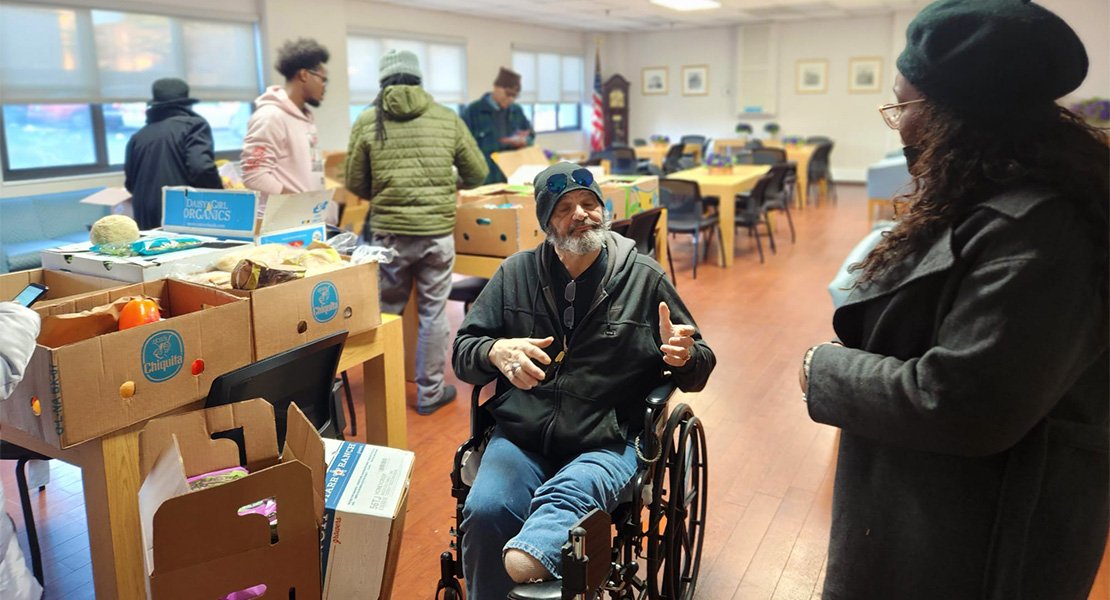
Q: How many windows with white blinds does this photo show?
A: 3